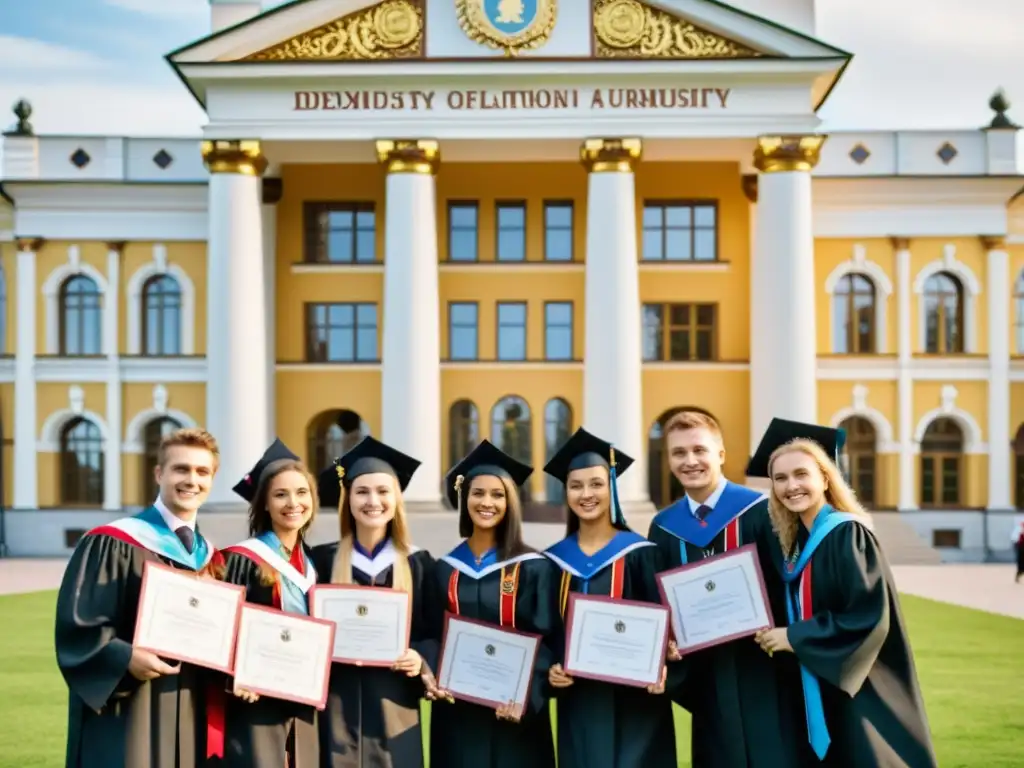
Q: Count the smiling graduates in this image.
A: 7